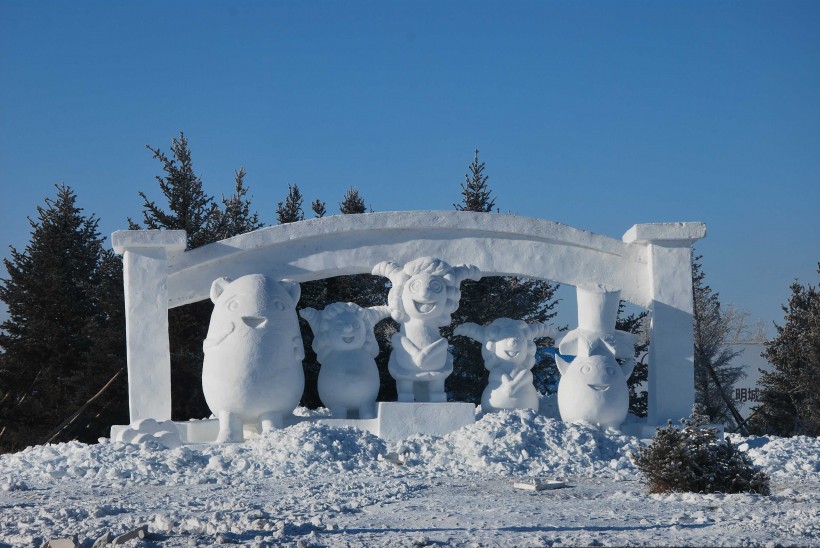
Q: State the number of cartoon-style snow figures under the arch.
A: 5